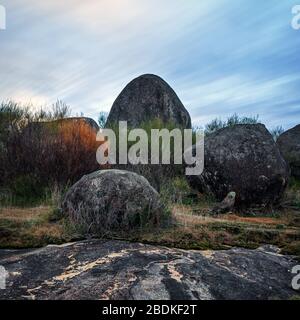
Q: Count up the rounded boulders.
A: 5